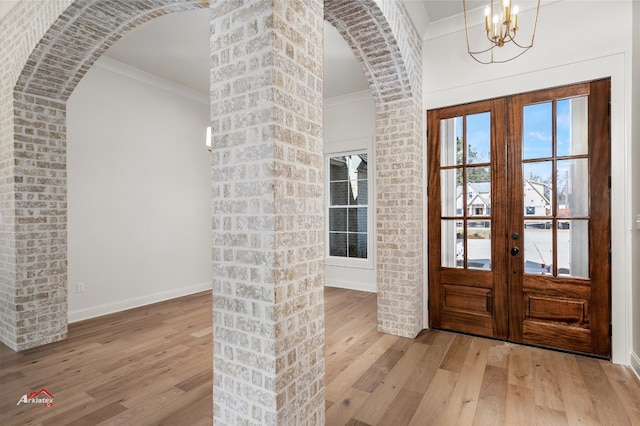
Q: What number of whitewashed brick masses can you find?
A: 3